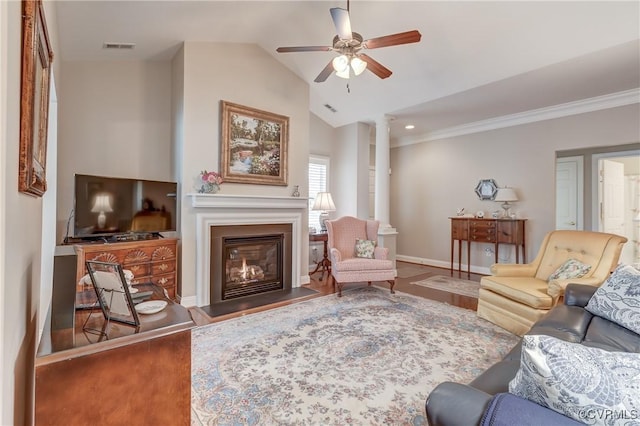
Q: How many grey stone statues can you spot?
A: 0